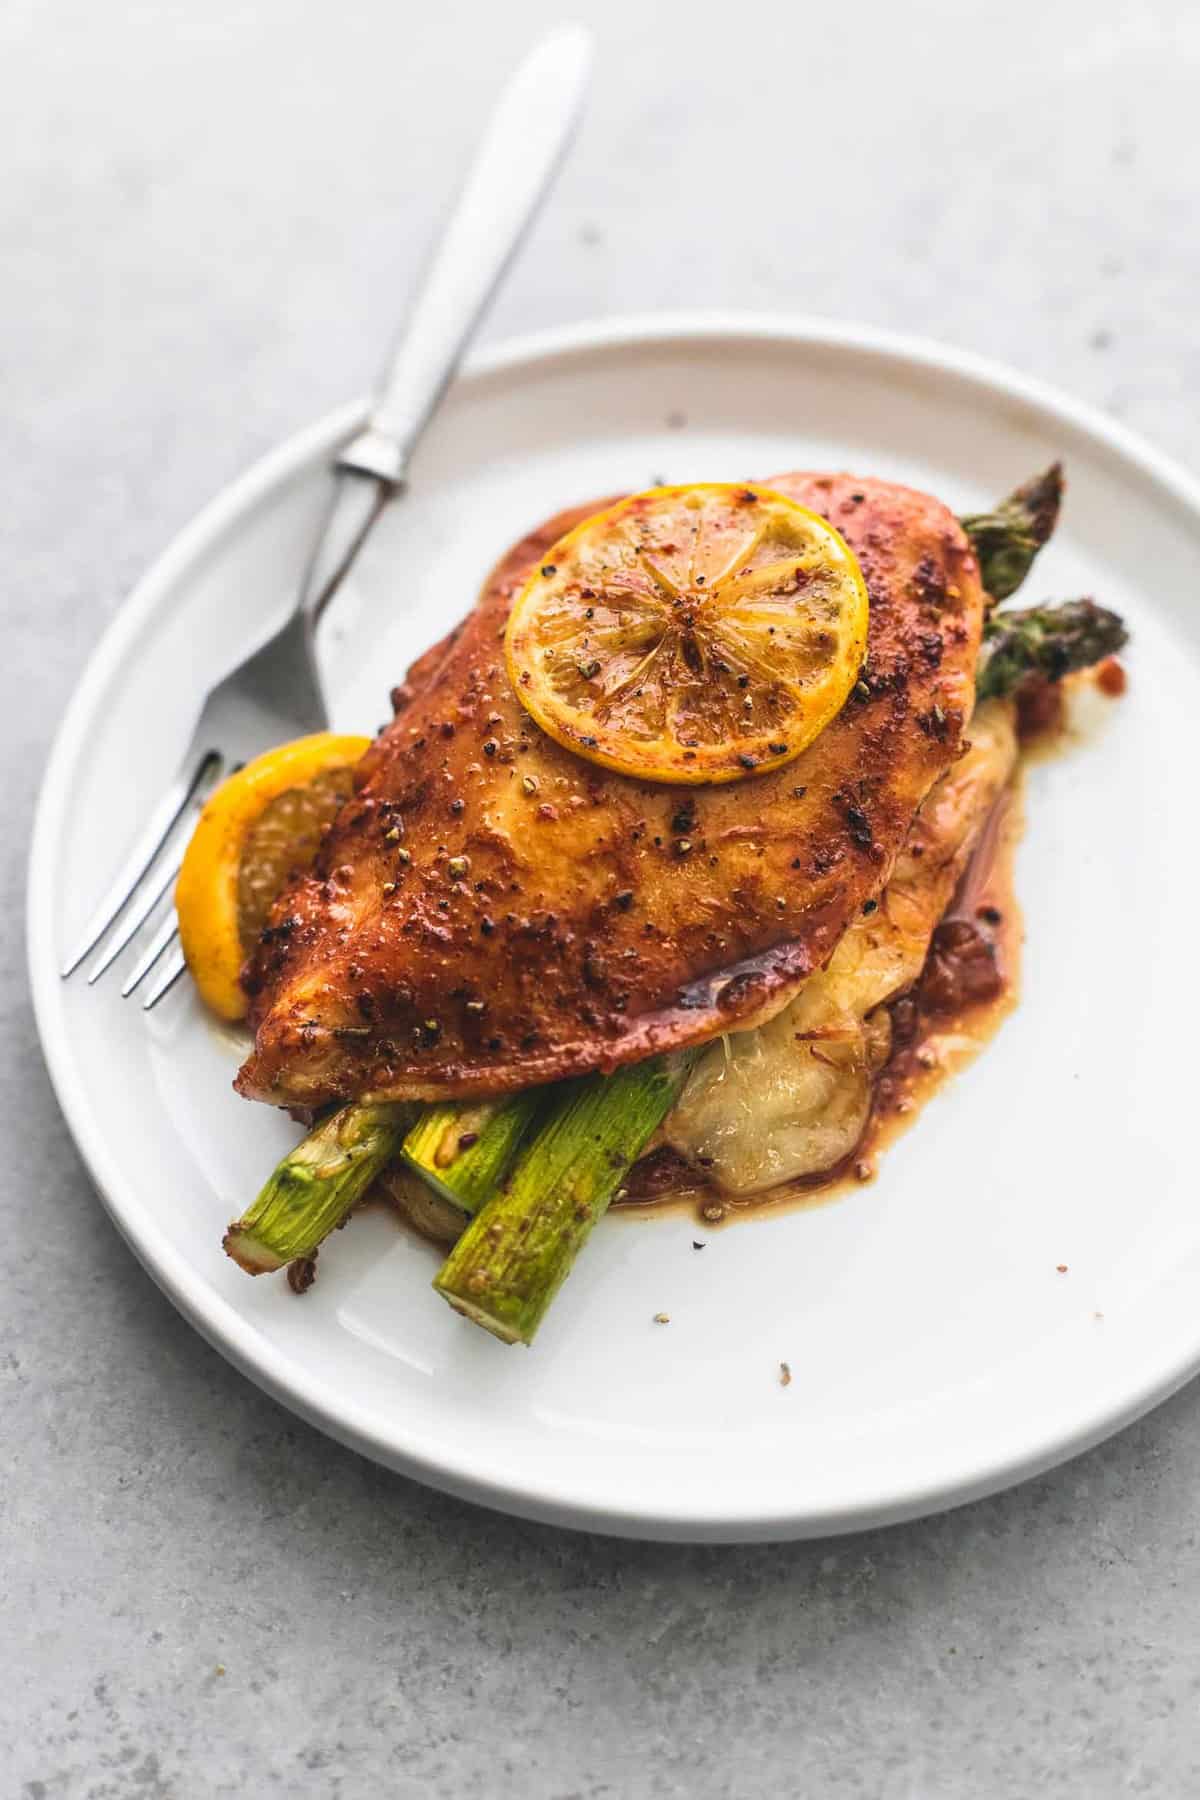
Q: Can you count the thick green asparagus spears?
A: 3